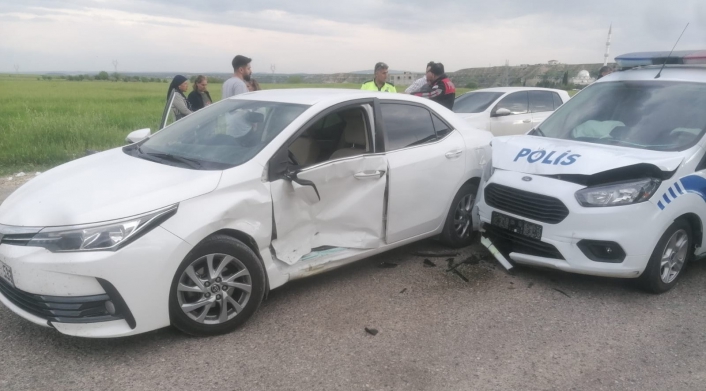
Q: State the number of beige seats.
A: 2